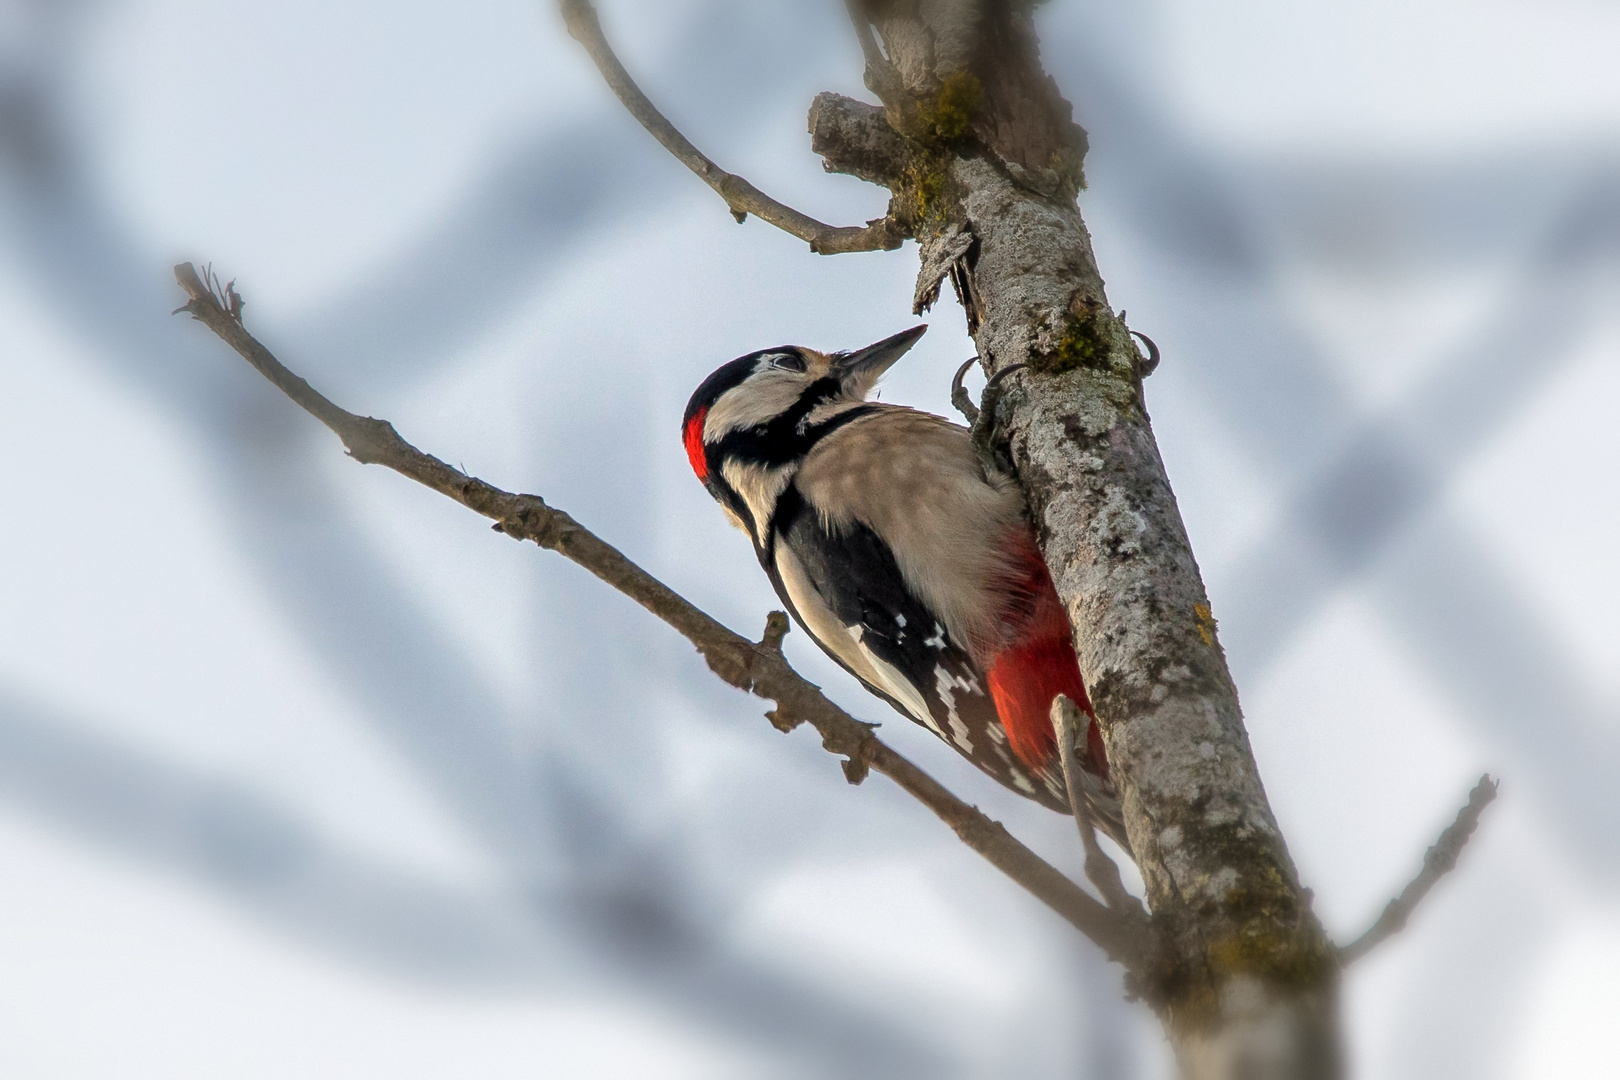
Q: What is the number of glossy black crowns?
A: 1